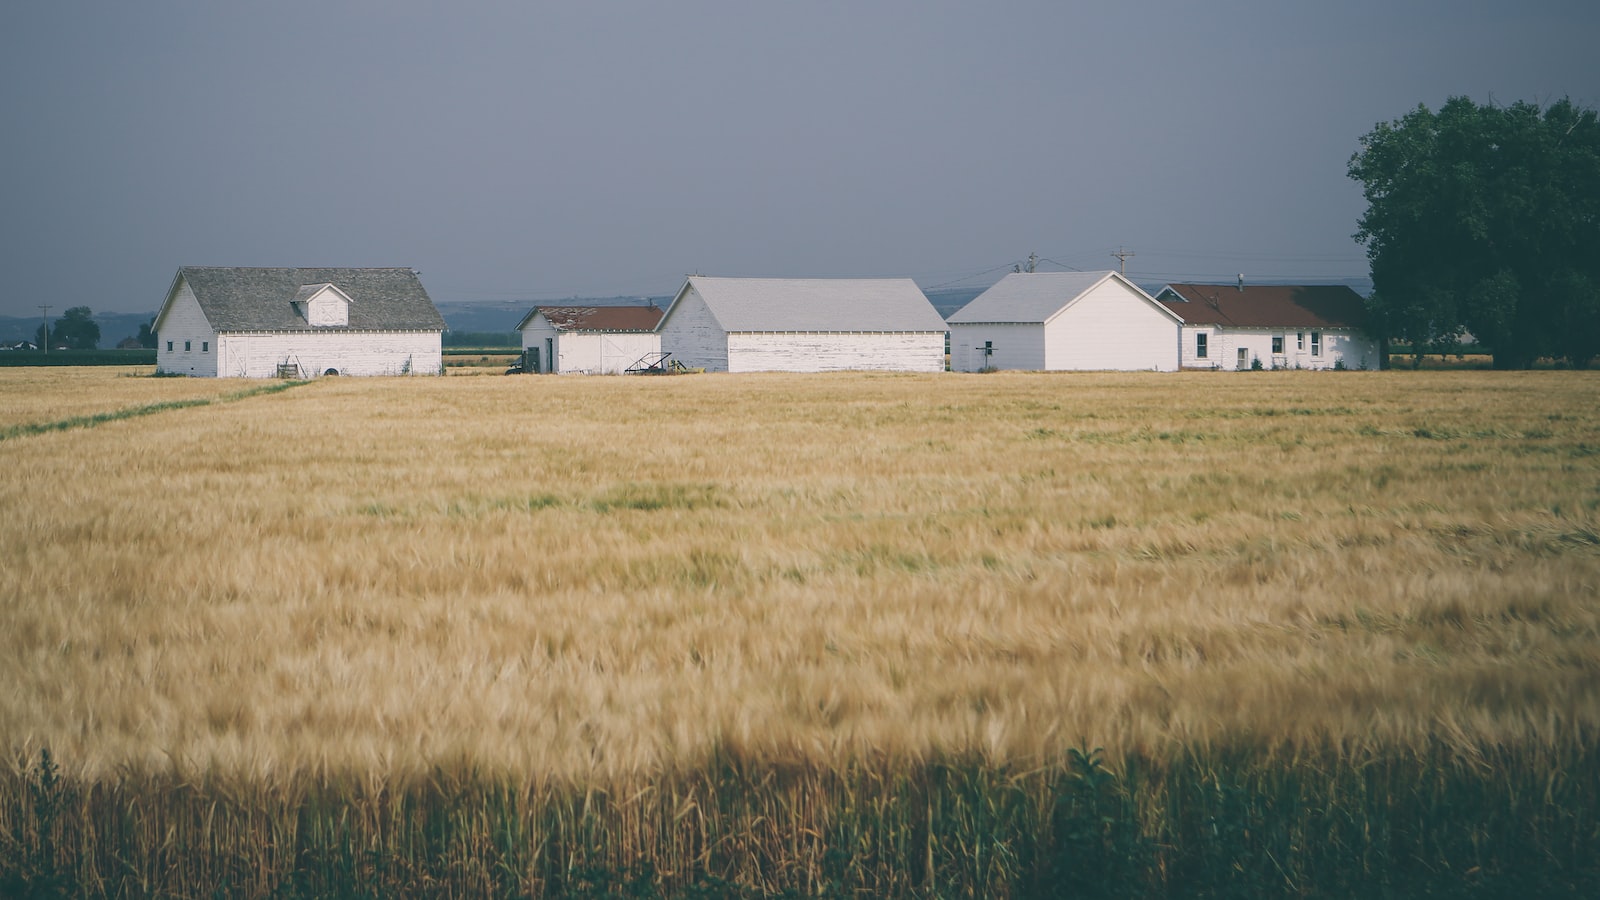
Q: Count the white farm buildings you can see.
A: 5